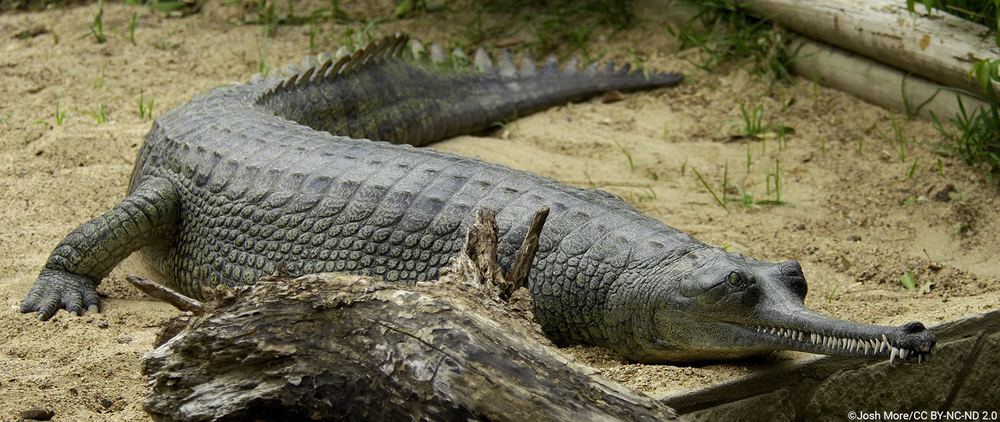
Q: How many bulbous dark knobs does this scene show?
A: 1